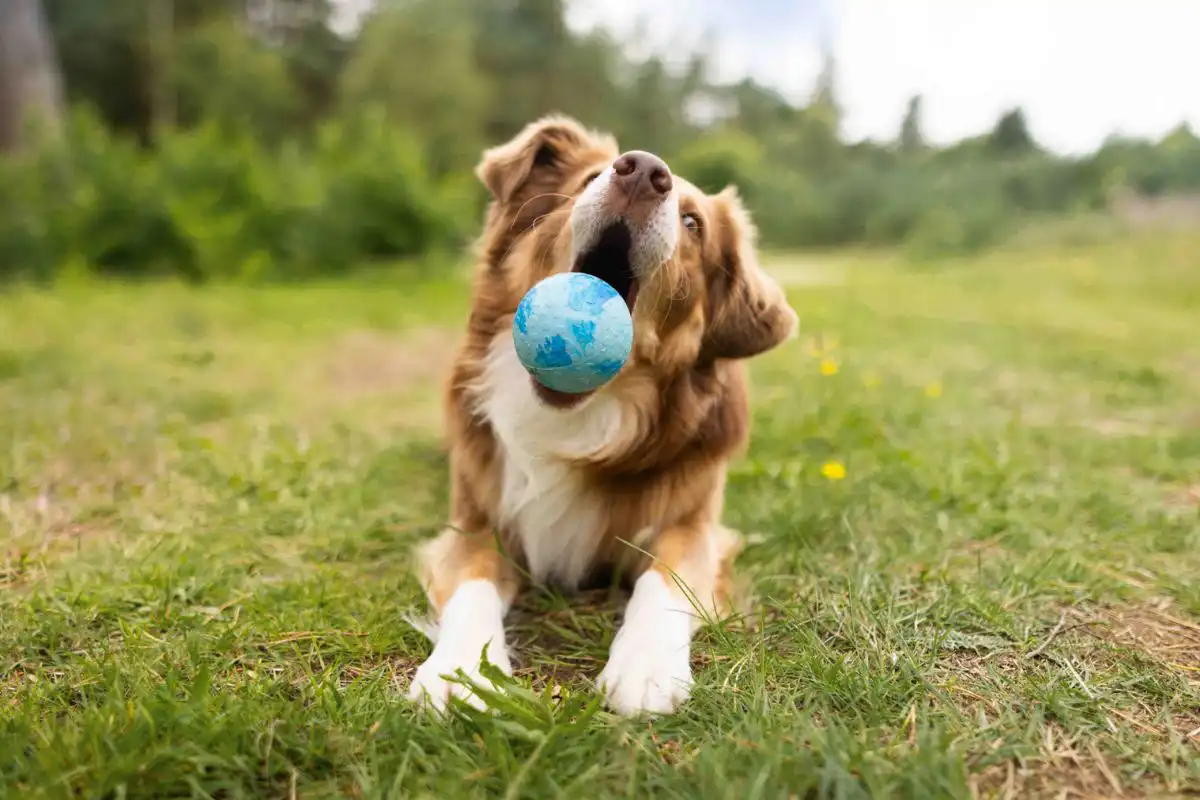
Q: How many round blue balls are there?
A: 1